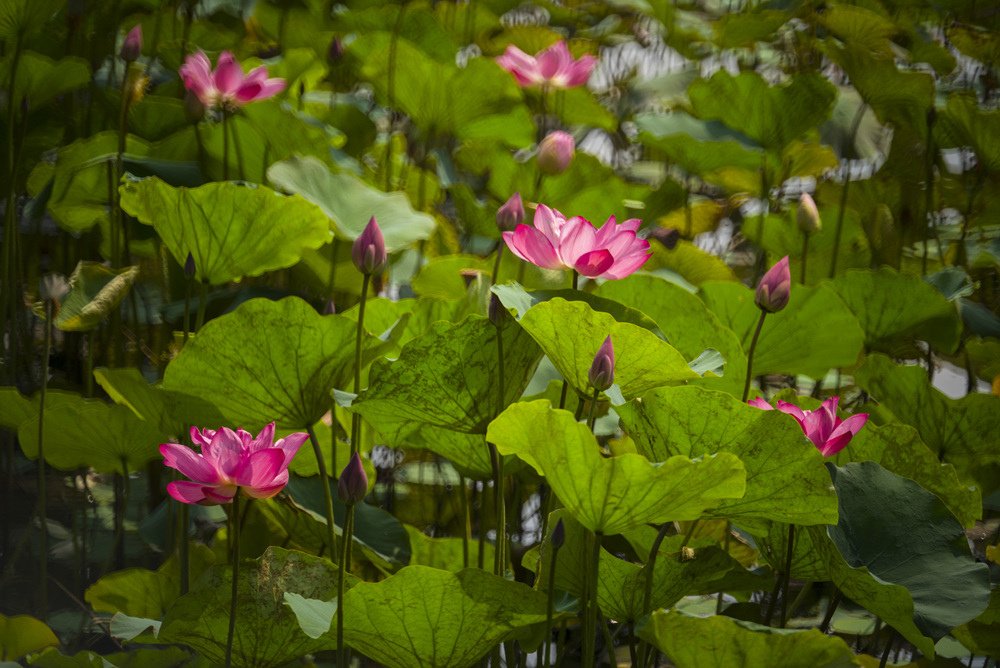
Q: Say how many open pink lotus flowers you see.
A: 5